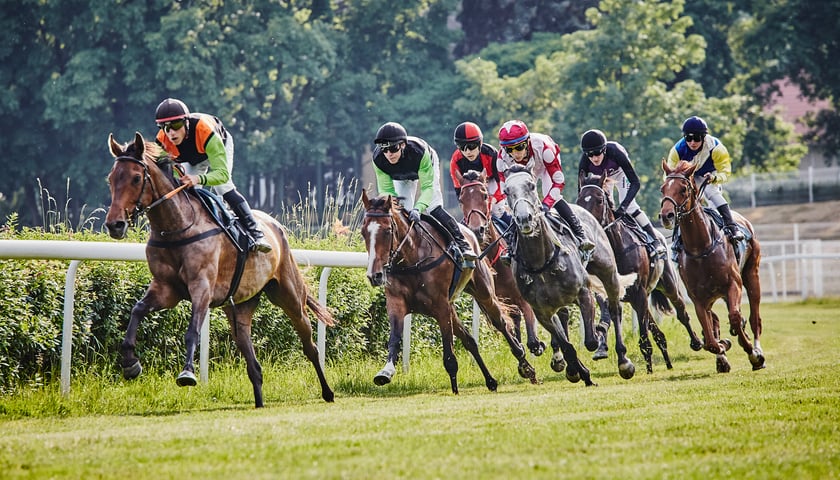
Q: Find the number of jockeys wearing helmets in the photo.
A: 6